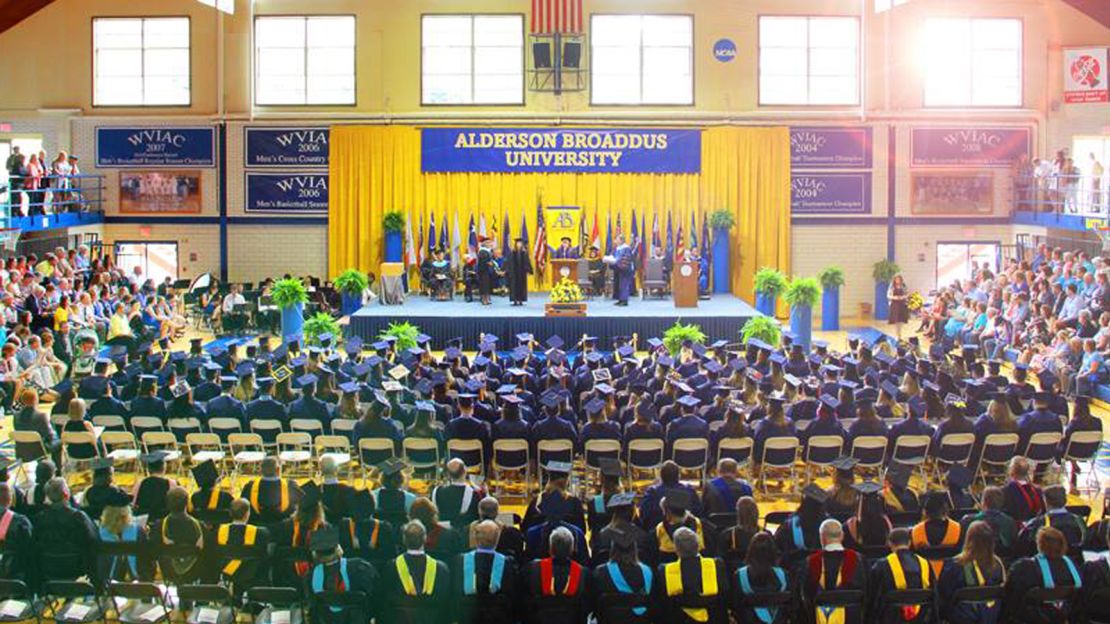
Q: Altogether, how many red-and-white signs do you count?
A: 1